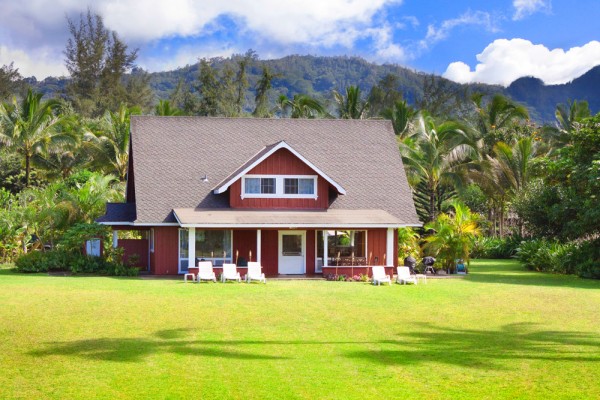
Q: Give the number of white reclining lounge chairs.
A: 5